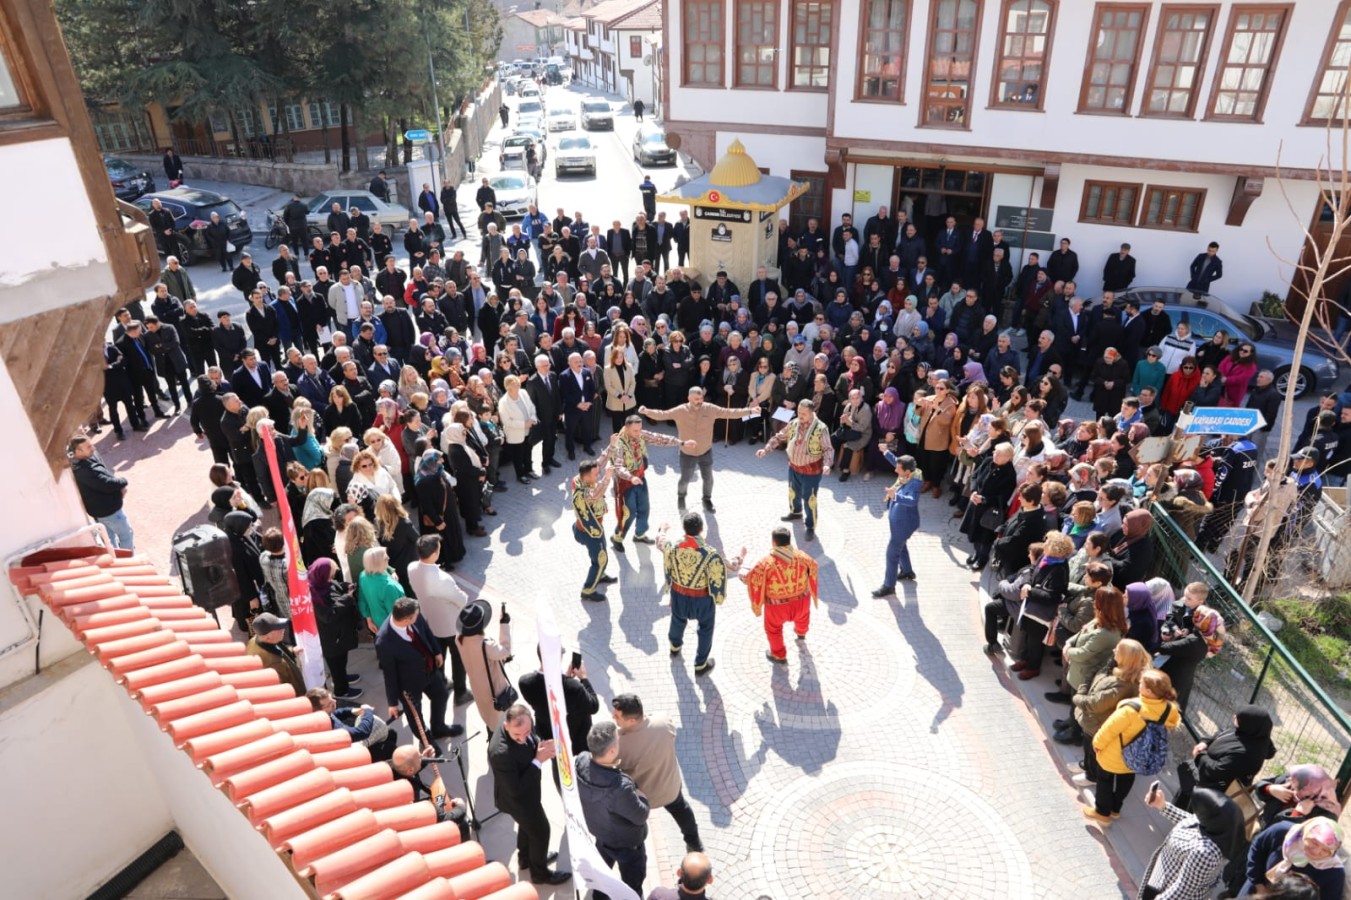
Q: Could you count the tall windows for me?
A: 10